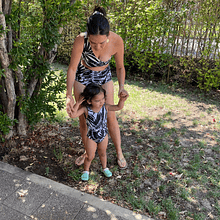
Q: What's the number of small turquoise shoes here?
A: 2